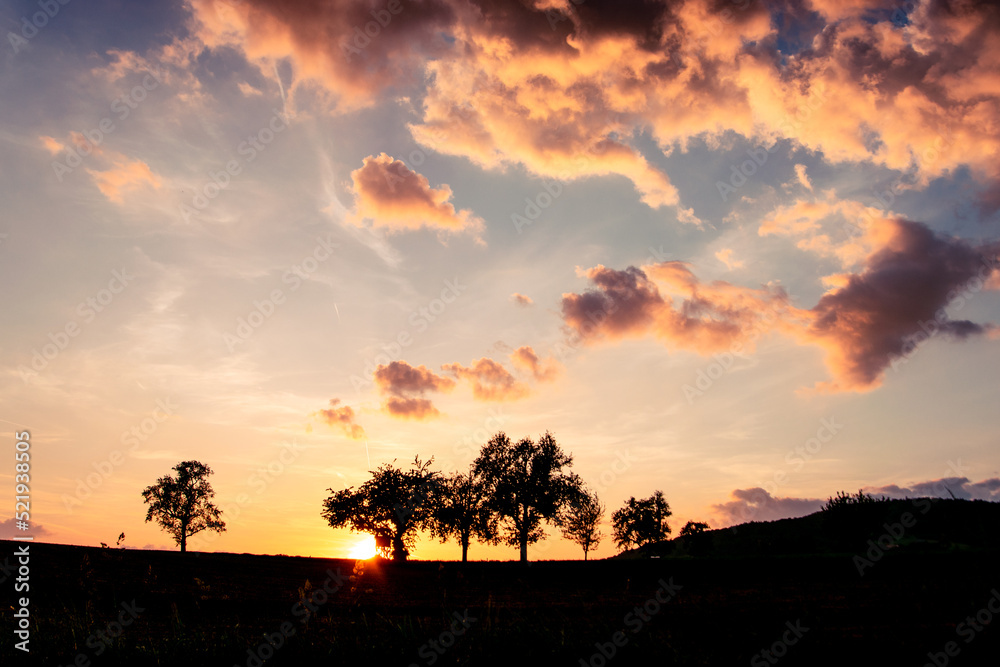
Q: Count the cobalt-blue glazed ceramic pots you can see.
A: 0